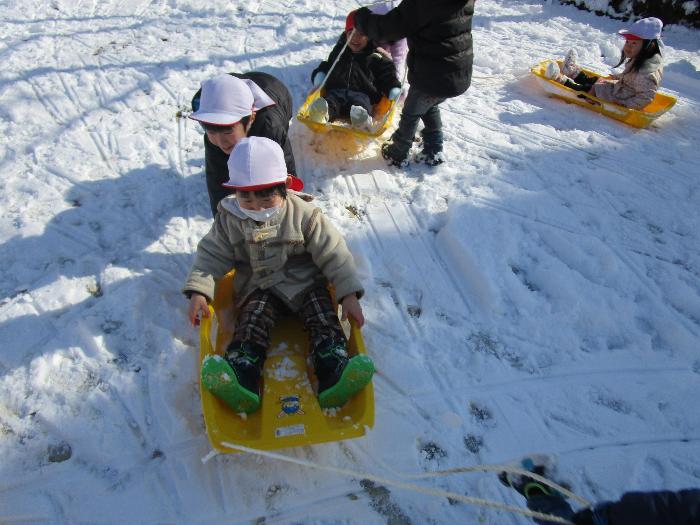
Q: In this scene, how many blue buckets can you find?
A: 0